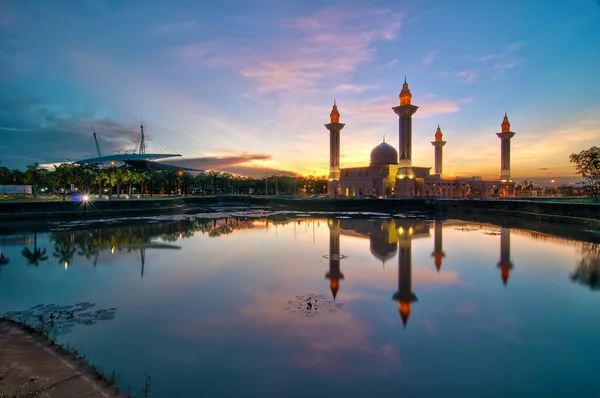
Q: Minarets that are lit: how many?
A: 4